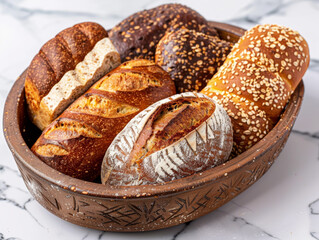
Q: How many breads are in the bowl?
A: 6